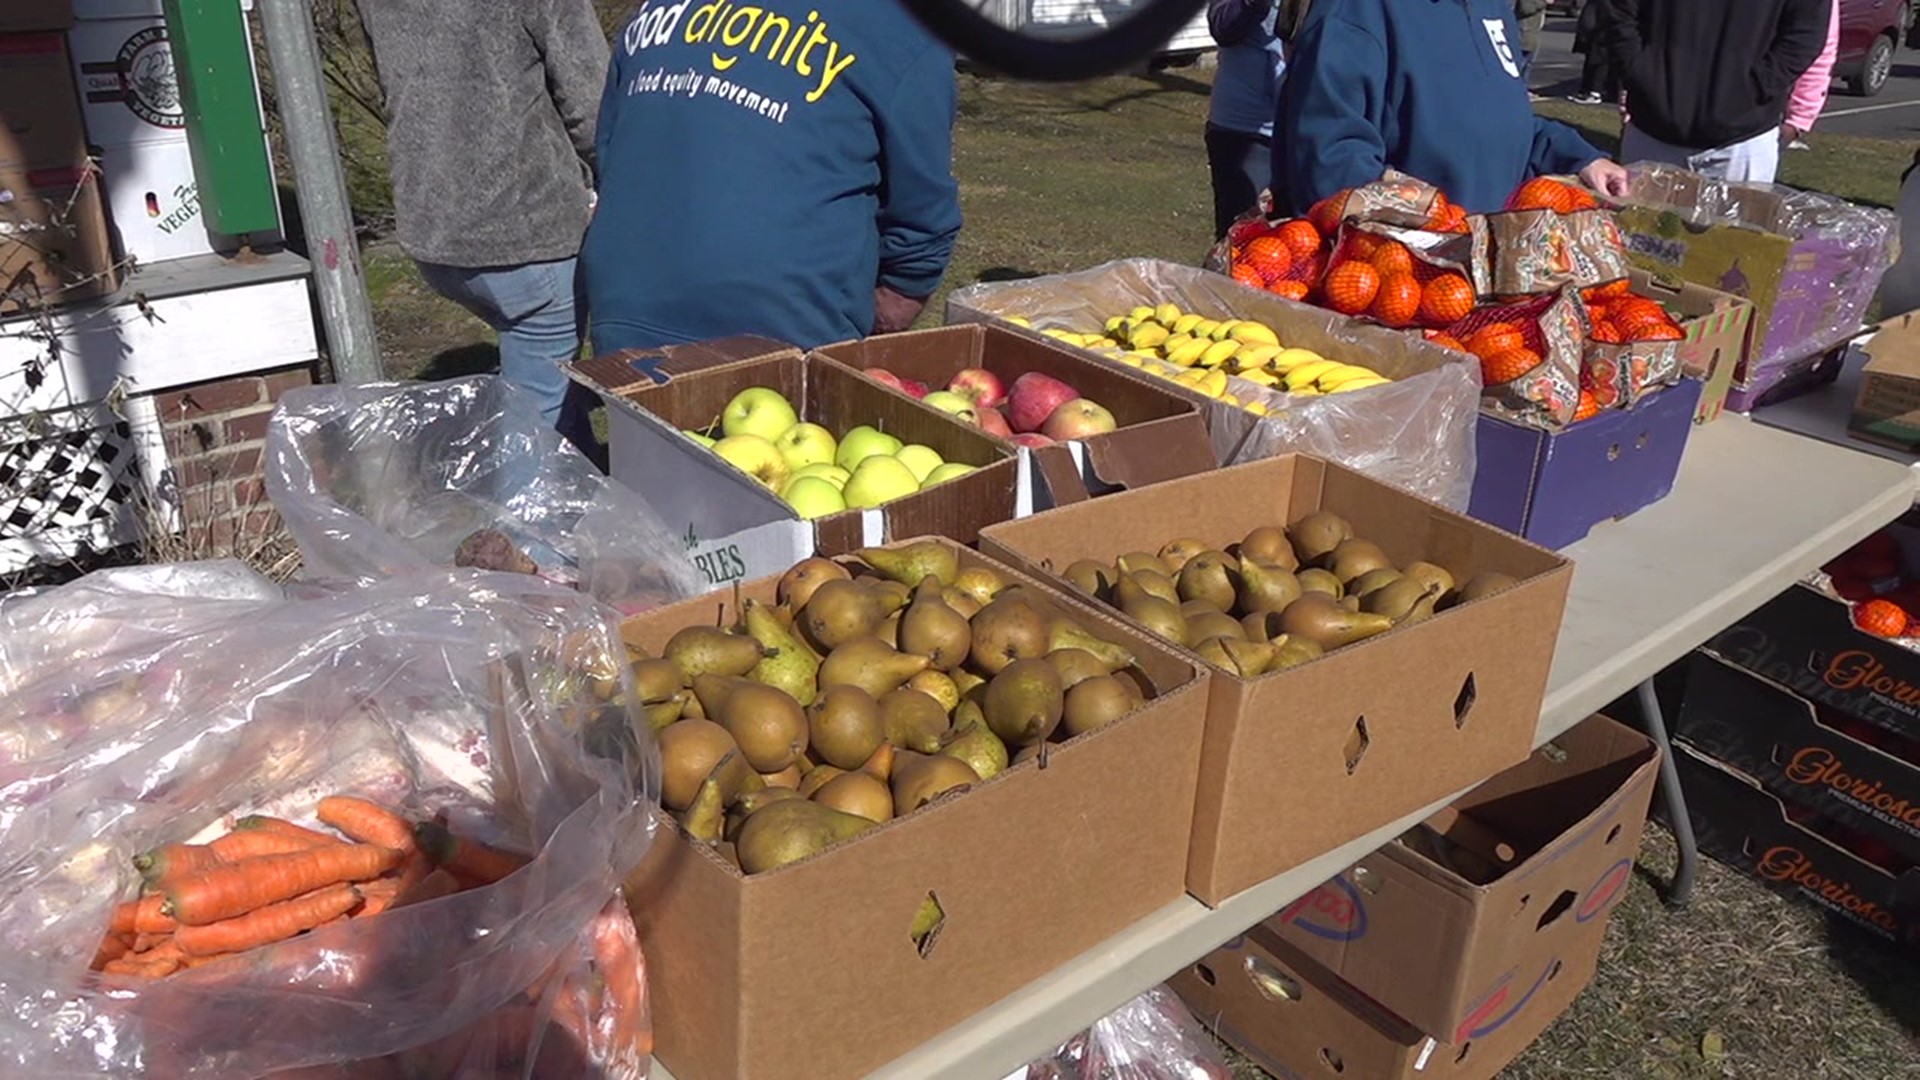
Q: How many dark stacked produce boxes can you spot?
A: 3